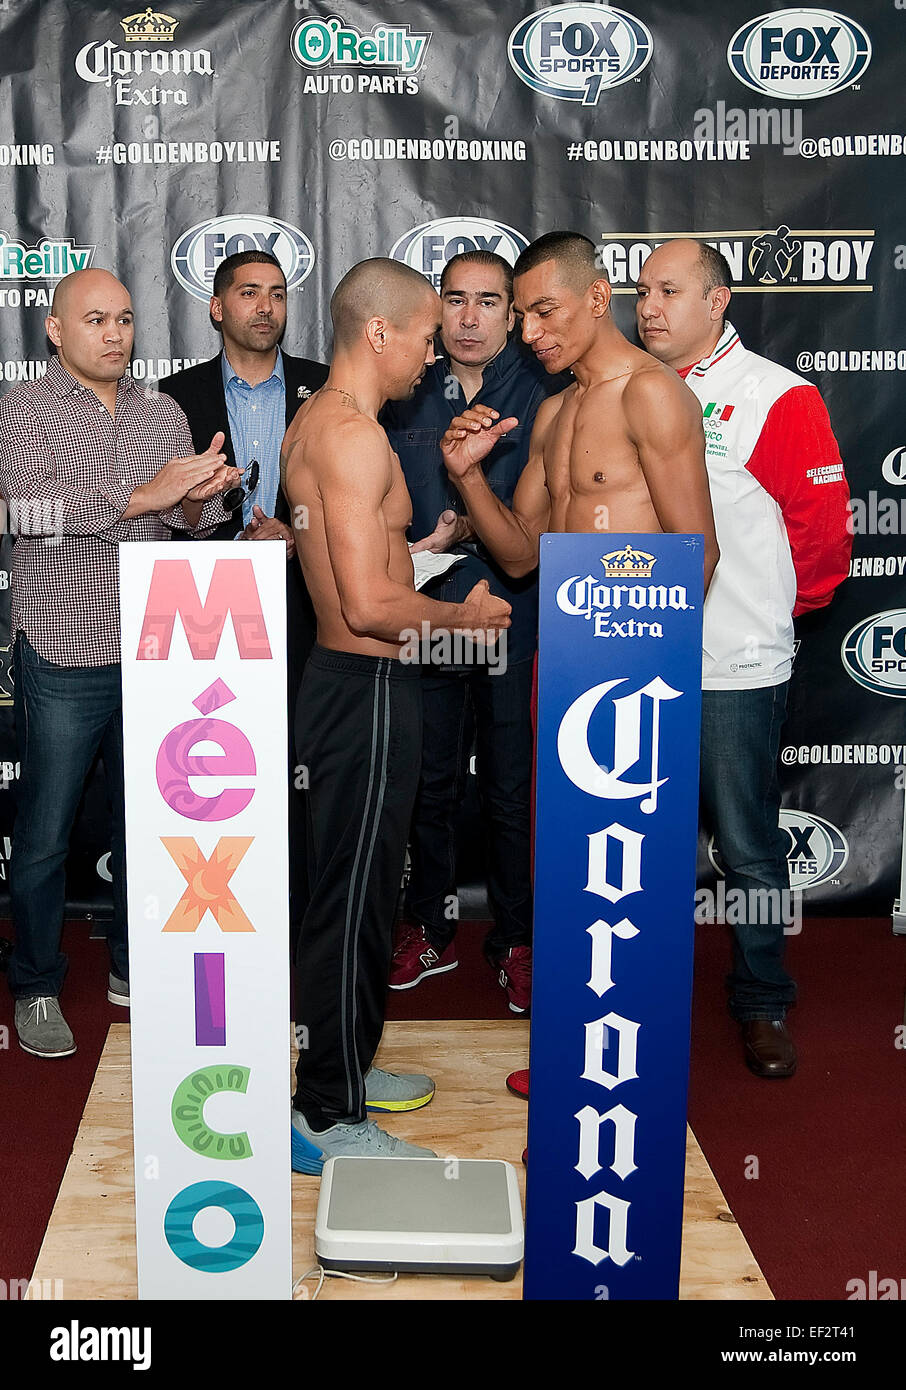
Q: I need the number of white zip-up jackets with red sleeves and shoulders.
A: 1